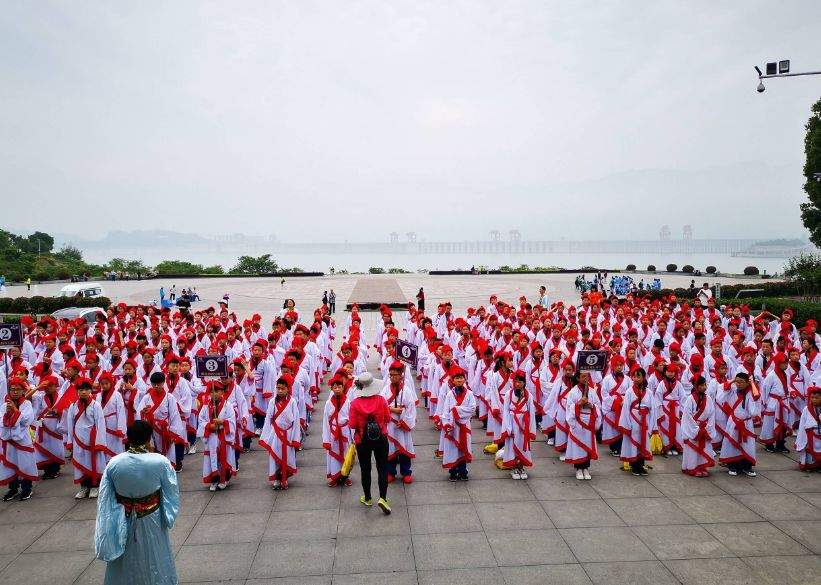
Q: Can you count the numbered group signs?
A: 4